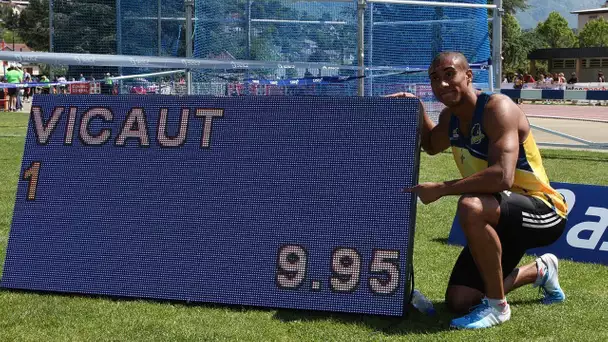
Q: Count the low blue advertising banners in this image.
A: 1